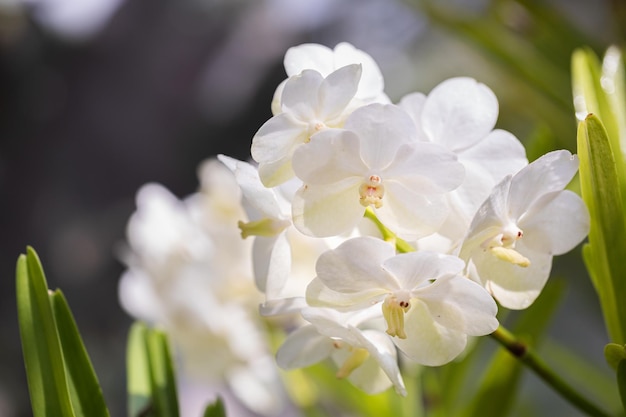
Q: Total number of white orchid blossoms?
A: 8